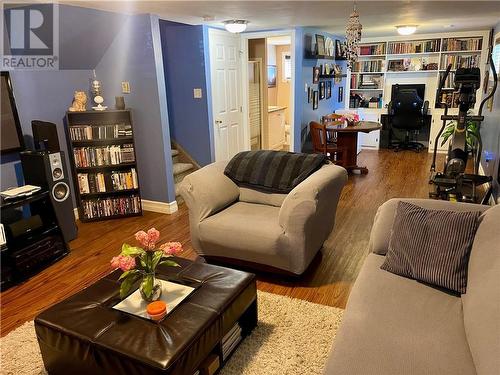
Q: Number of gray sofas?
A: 2